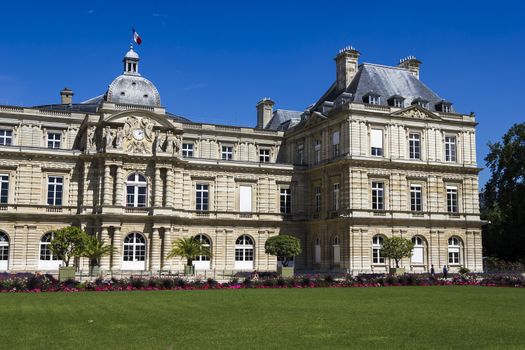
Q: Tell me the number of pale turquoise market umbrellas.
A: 0